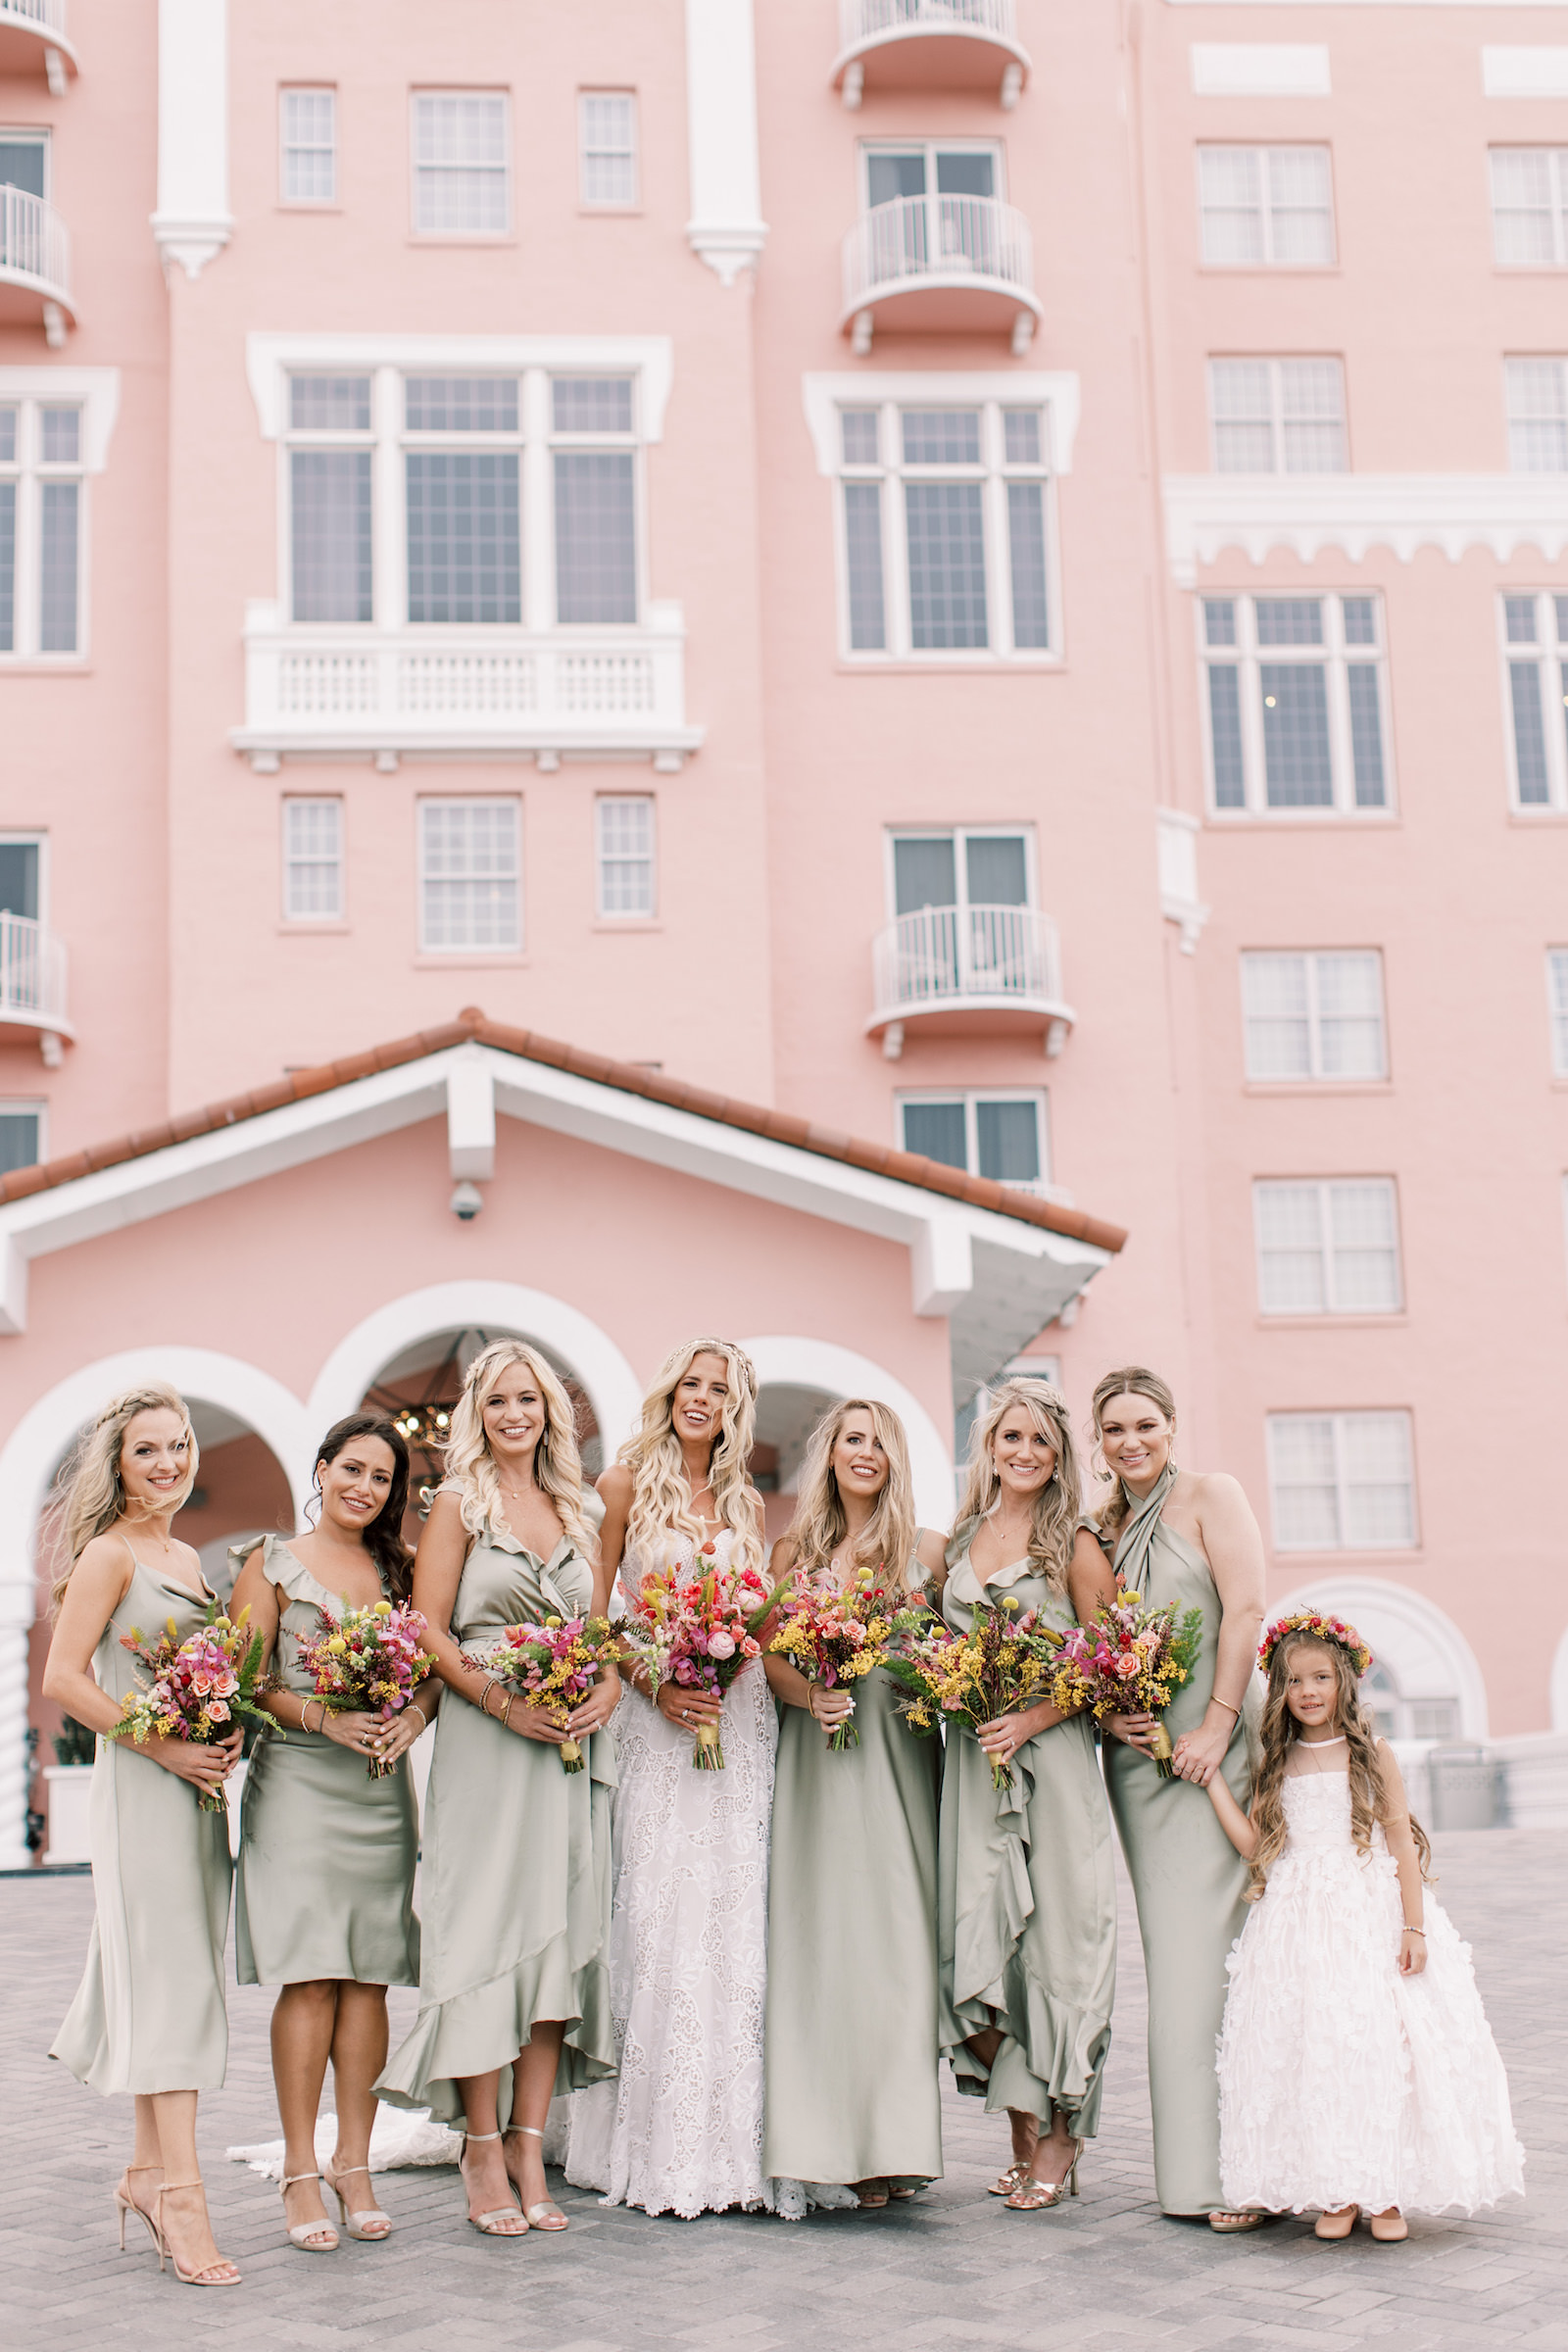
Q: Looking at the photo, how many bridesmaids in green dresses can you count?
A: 6